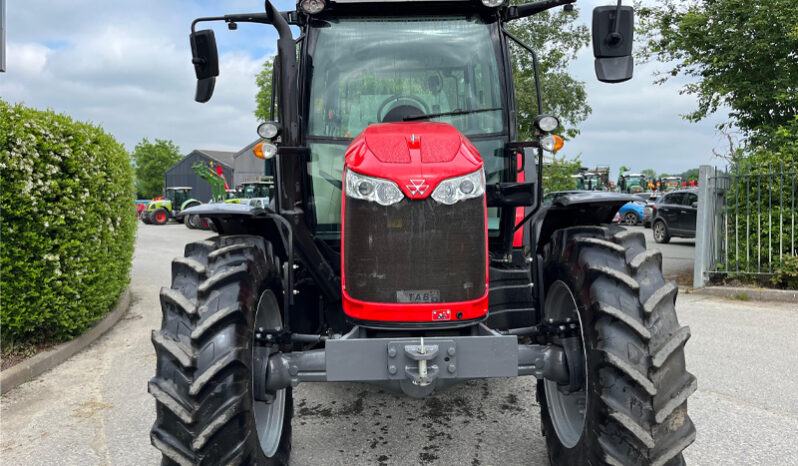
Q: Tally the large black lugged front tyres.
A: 2